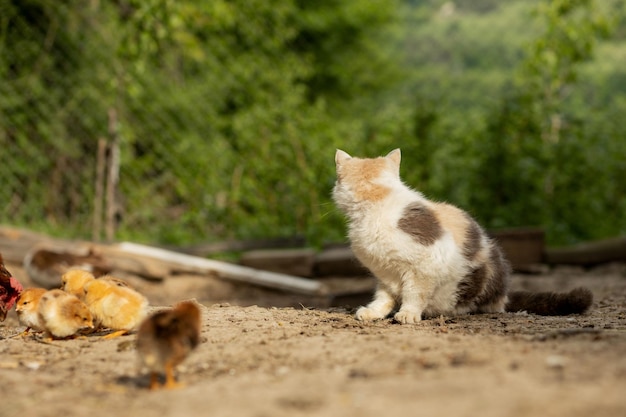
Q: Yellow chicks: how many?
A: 4